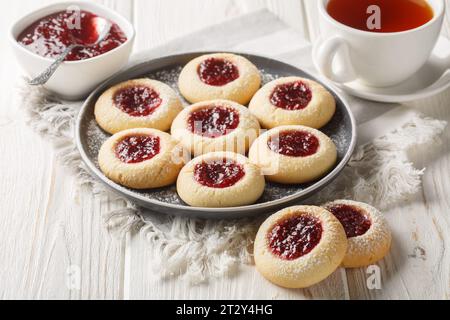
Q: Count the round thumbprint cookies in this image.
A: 9